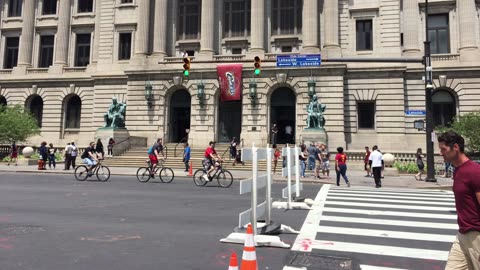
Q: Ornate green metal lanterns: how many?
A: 4